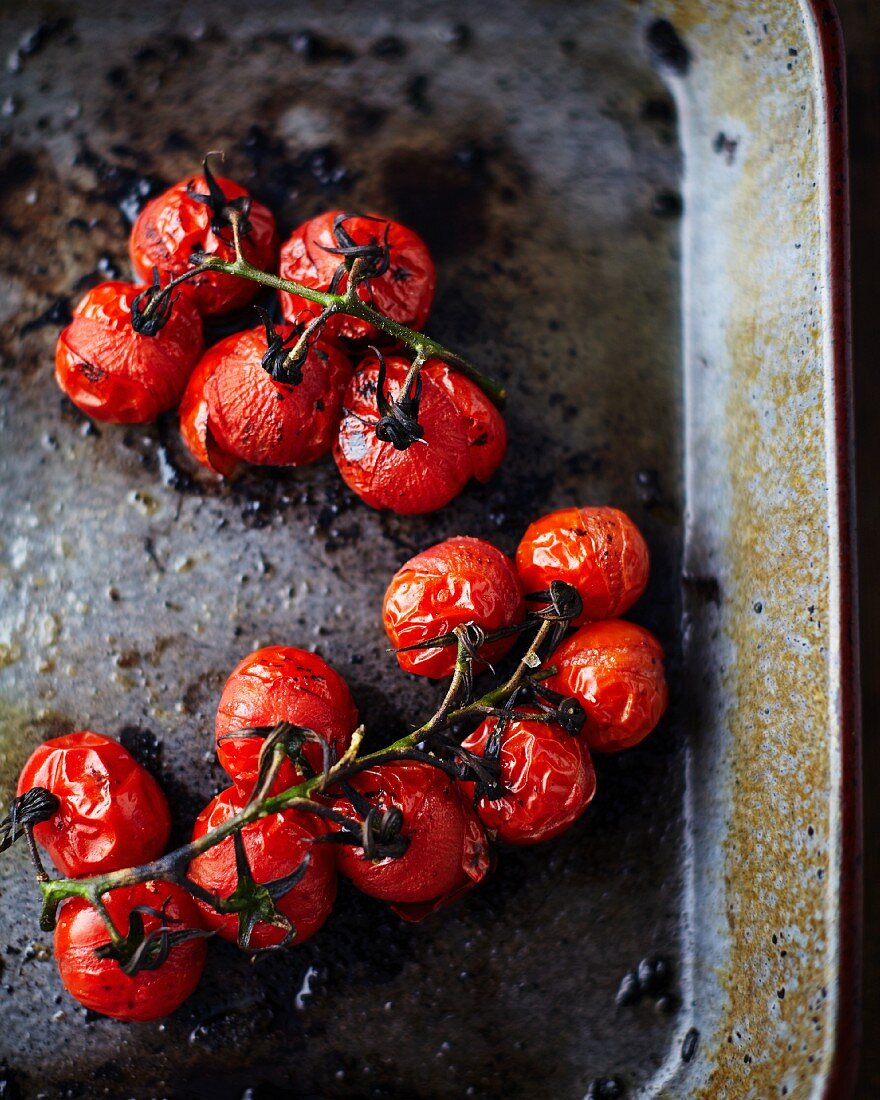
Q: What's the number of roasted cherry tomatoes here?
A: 14